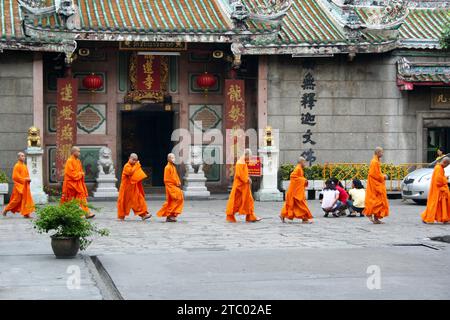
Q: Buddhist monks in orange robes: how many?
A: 8